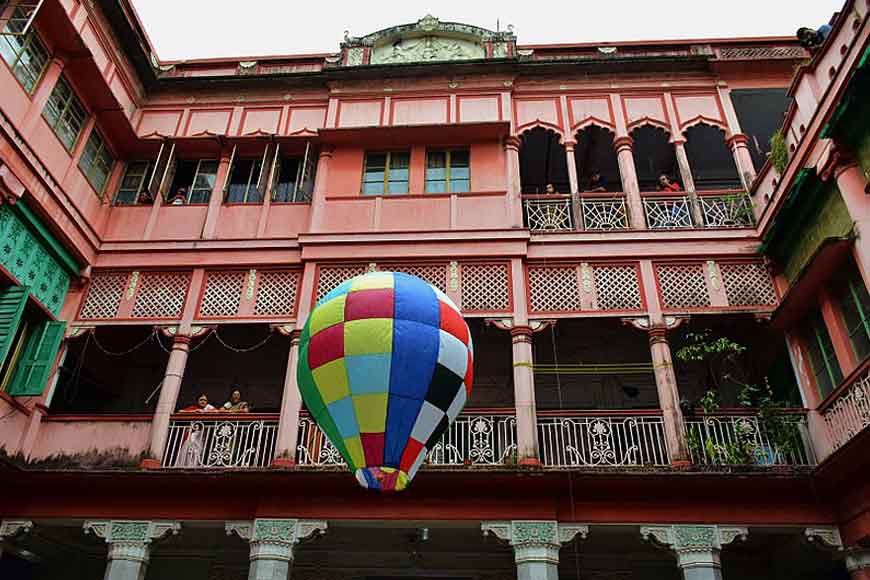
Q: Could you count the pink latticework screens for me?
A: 11